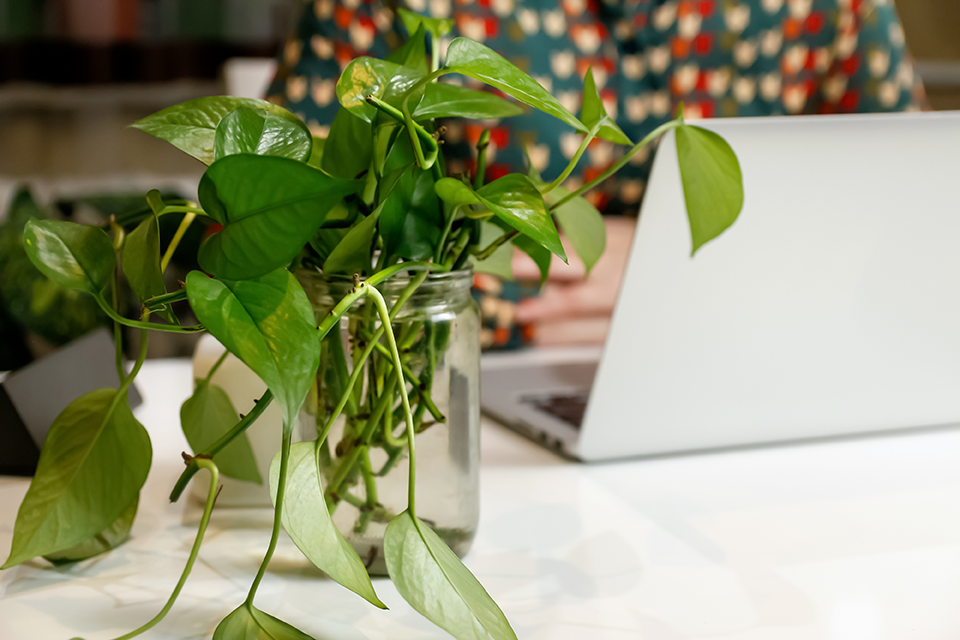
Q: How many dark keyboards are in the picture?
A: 1